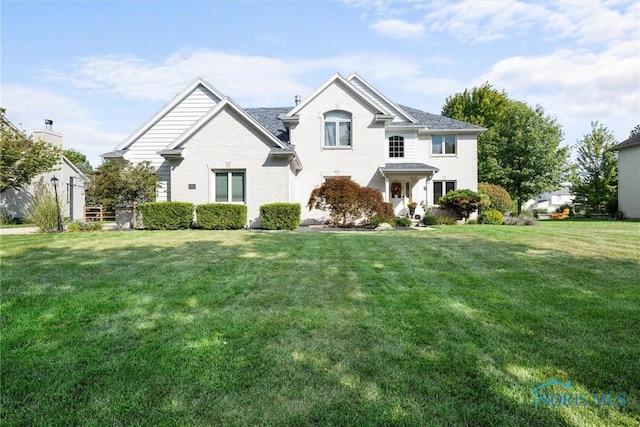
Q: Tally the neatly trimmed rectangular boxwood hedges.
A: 3